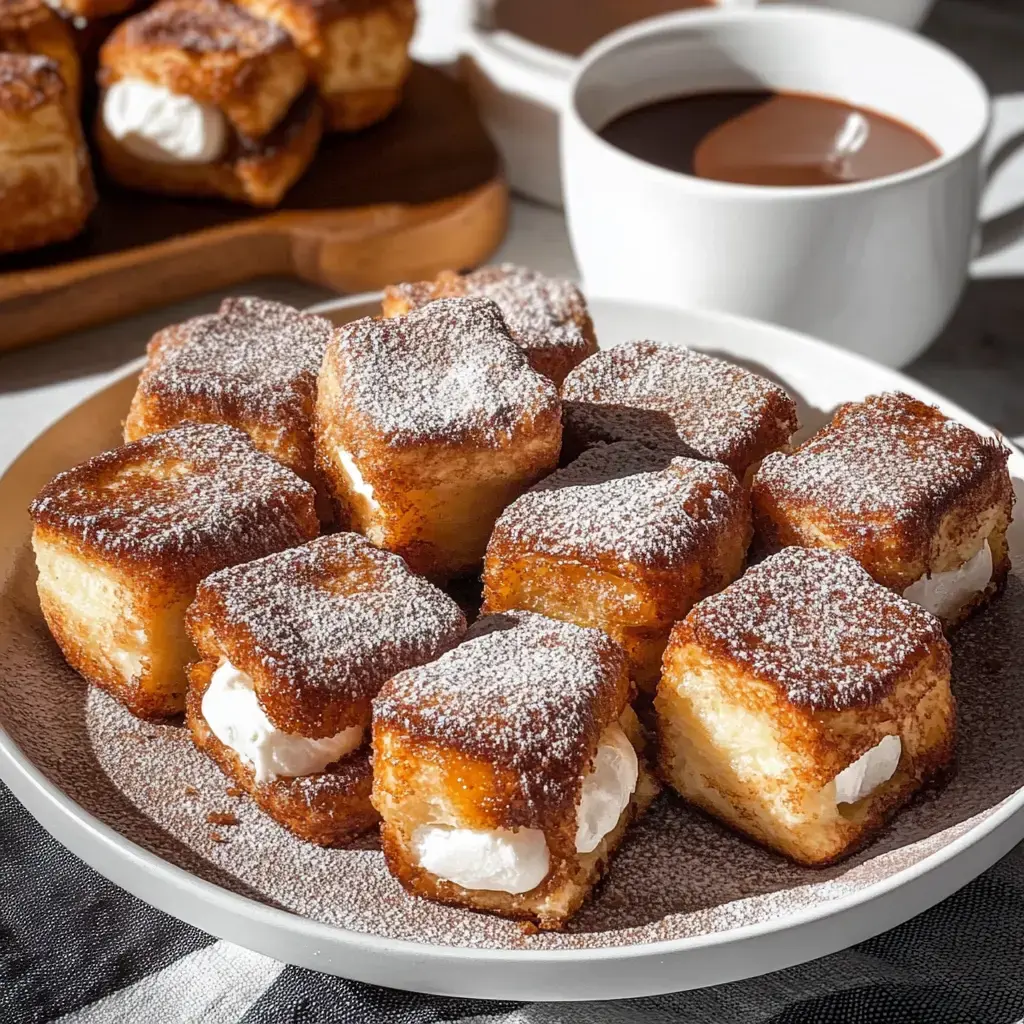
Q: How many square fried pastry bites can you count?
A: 15